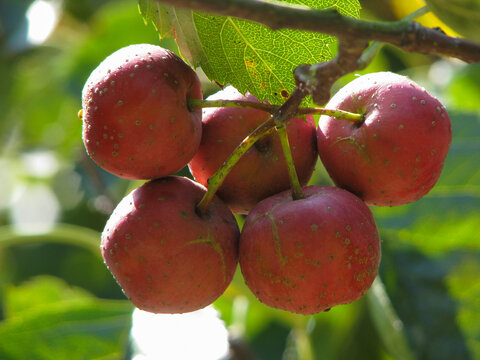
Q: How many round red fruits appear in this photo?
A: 5